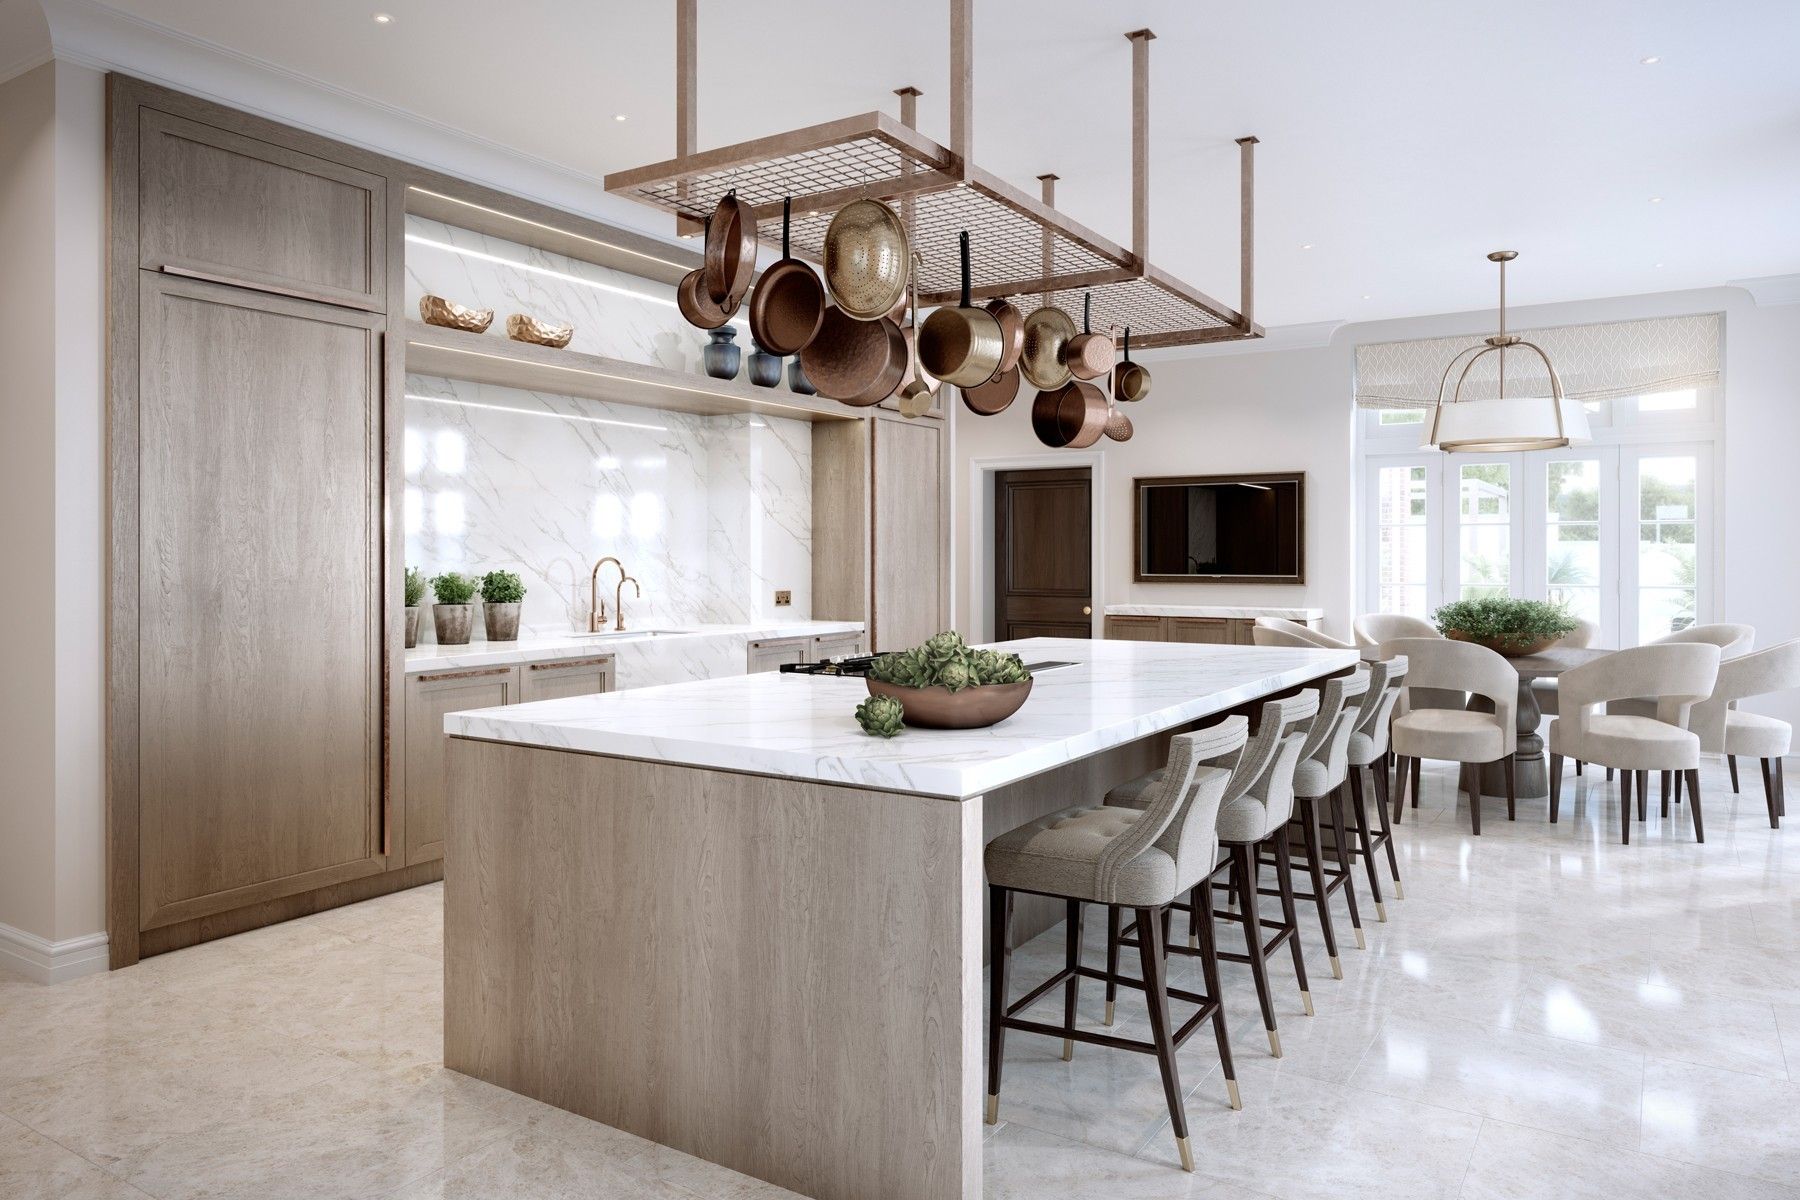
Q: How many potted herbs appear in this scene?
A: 3